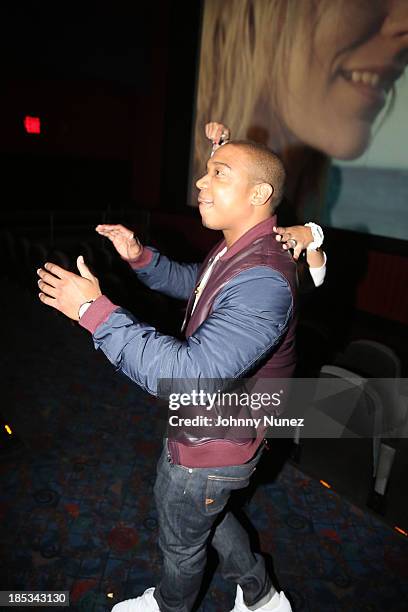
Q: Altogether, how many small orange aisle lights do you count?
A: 3